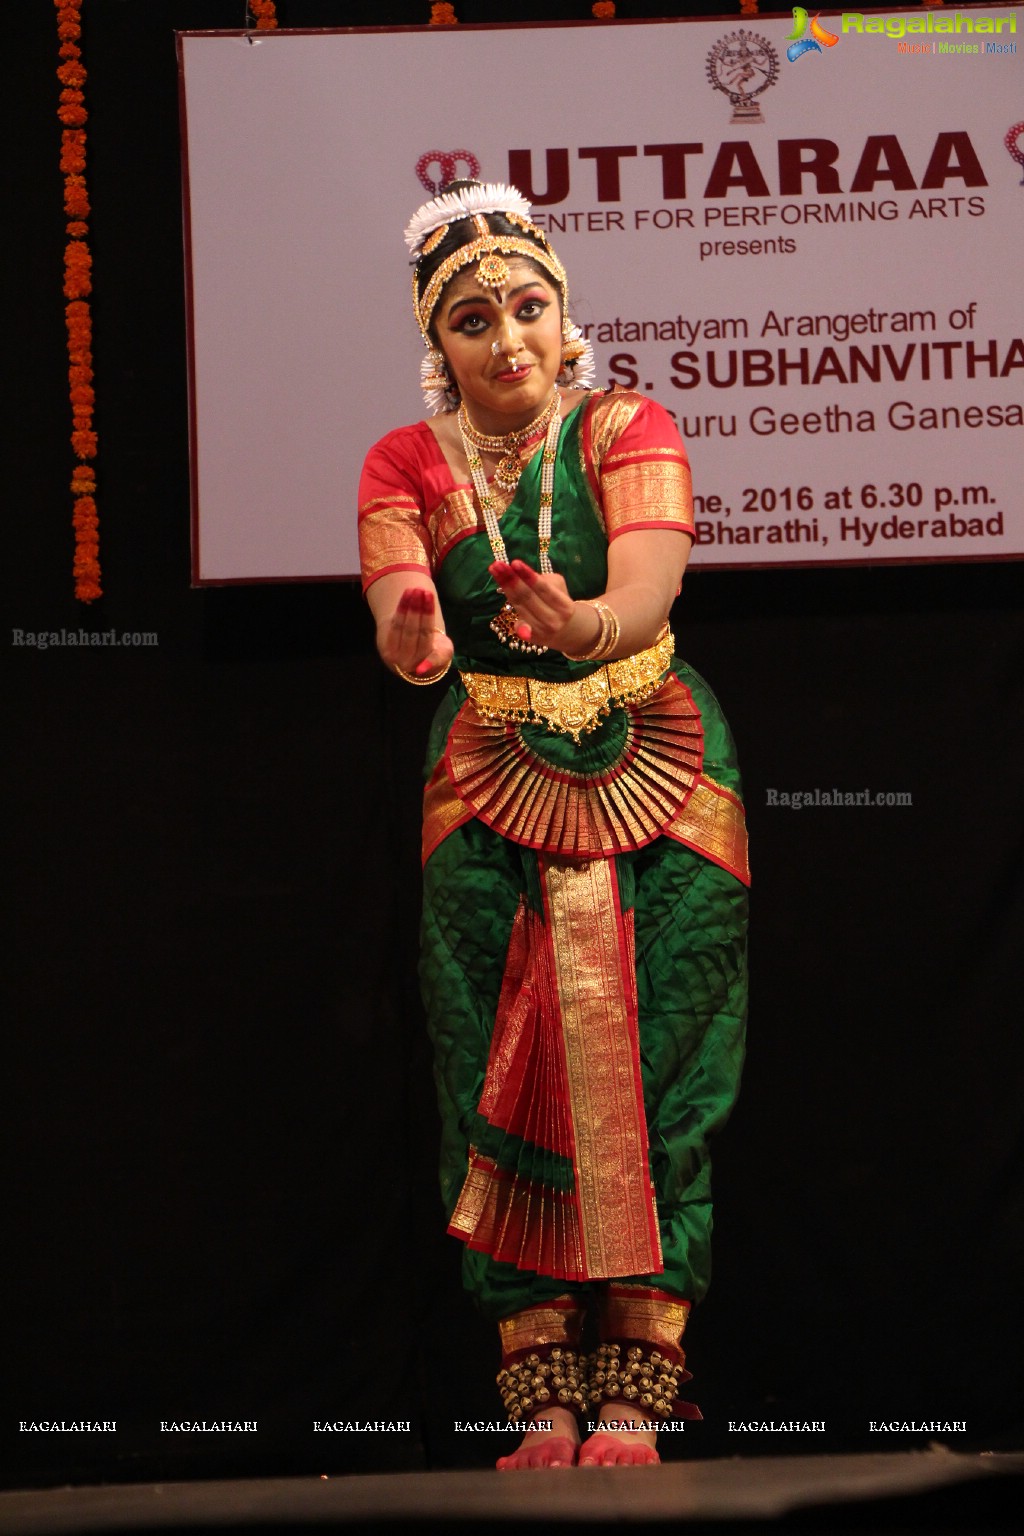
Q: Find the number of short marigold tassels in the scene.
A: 5